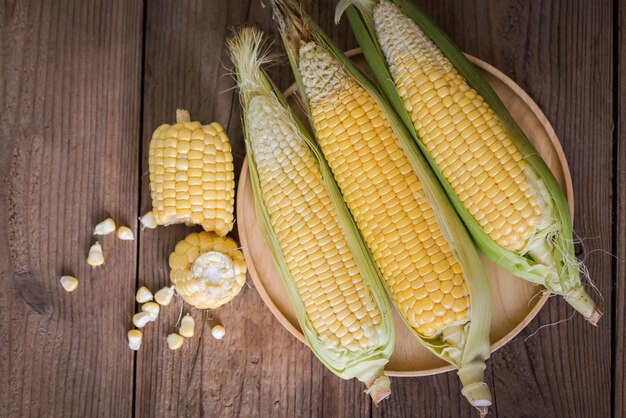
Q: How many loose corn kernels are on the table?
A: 13